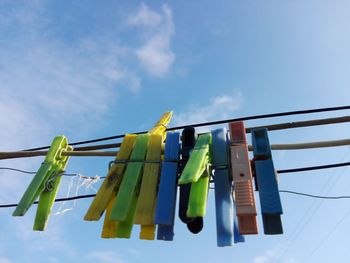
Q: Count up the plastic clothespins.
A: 11